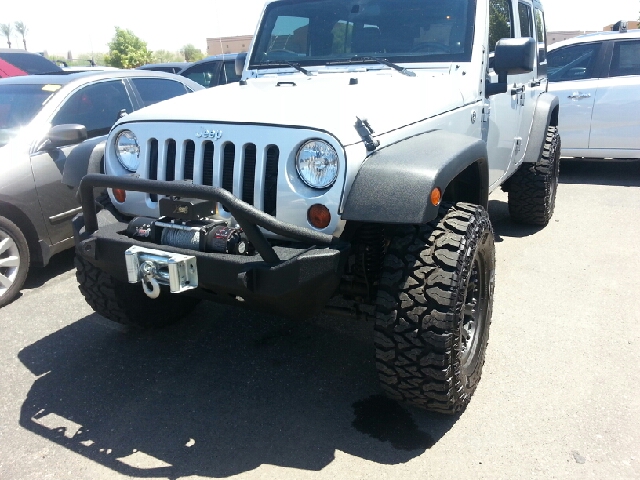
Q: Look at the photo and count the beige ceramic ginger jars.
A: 0